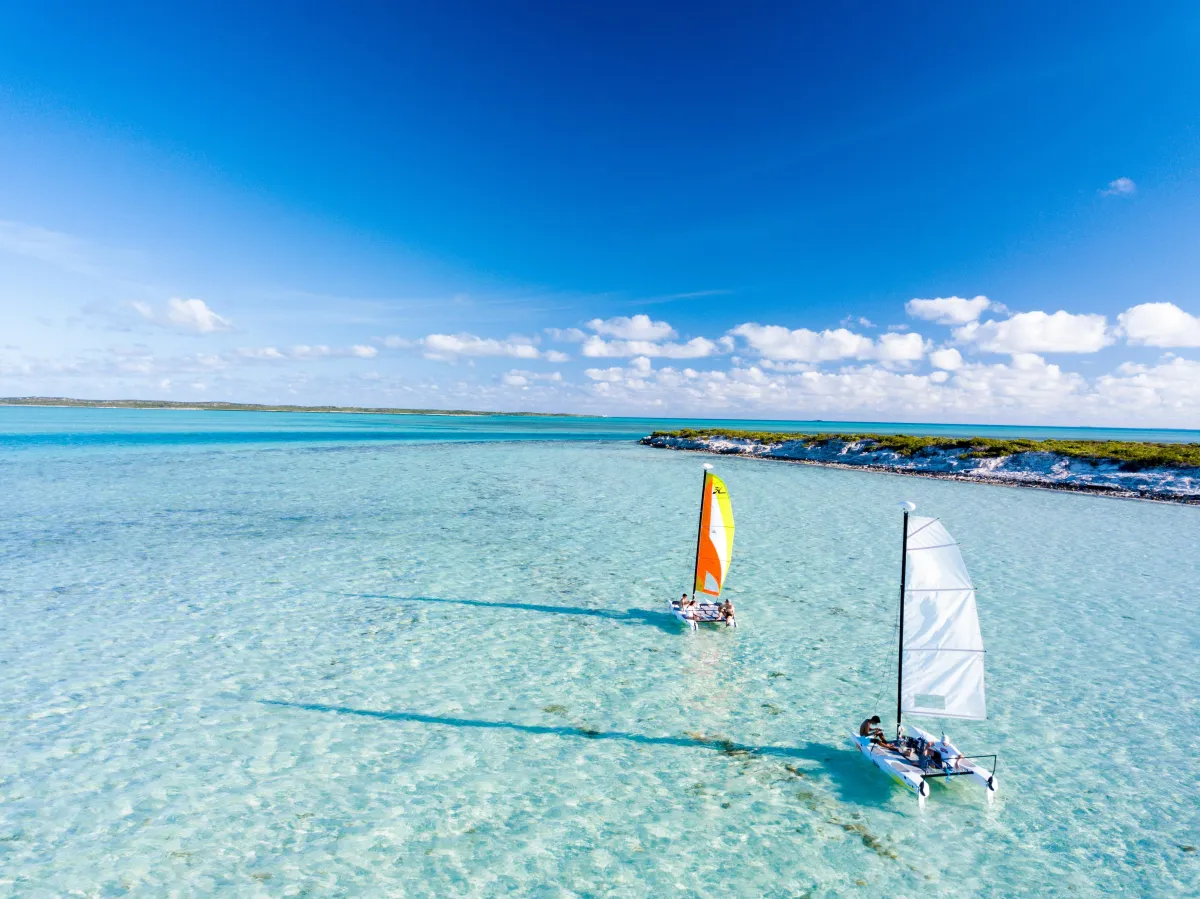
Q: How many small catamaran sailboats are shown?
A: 2